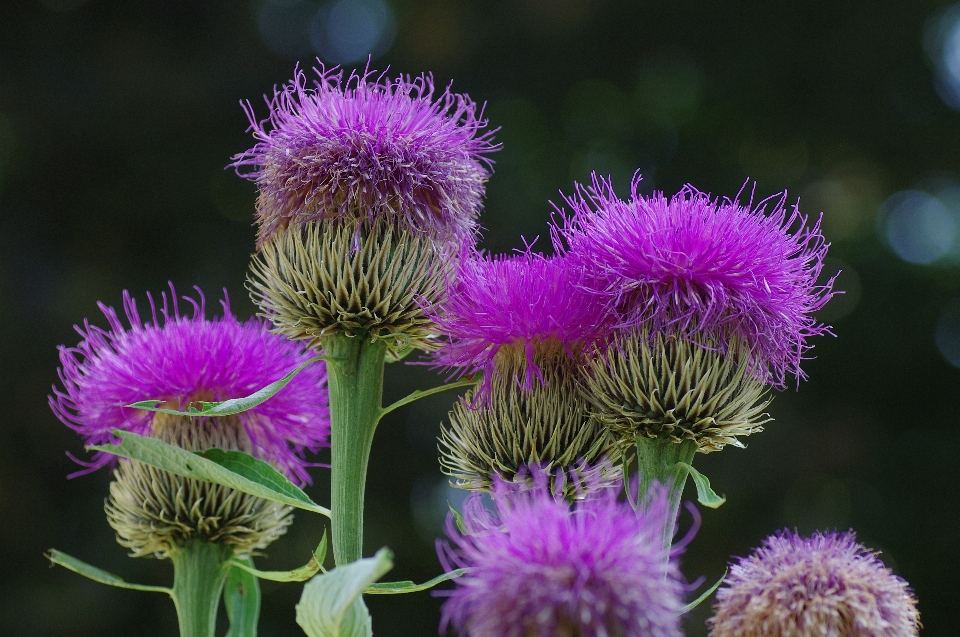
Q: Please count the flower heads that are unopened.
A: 0